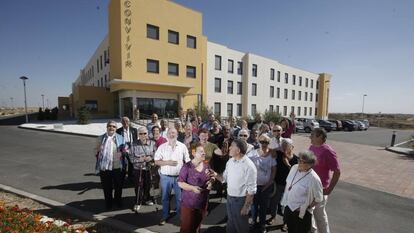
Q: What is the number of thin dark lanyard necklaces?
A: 1